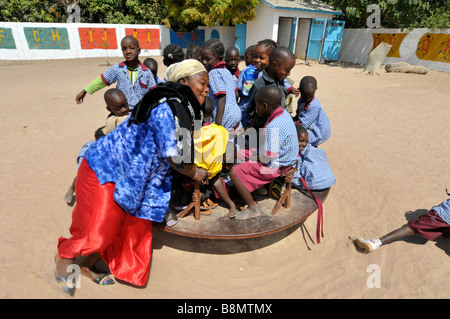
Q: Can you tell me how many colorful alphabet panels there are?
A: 7